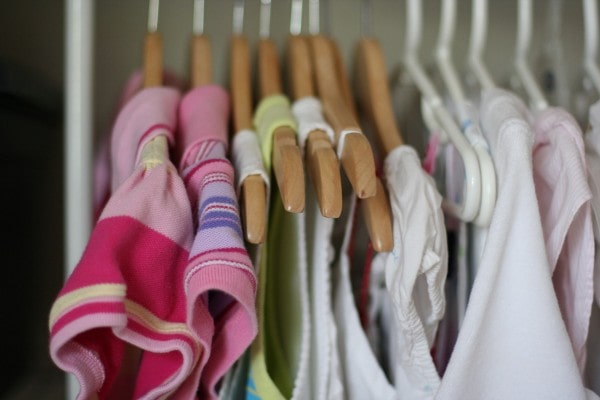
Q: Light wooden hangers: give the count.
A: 8